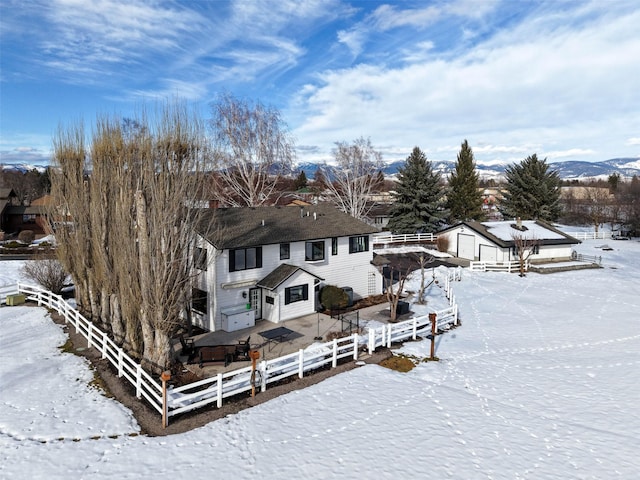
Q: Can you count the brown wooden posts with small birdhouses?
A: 3